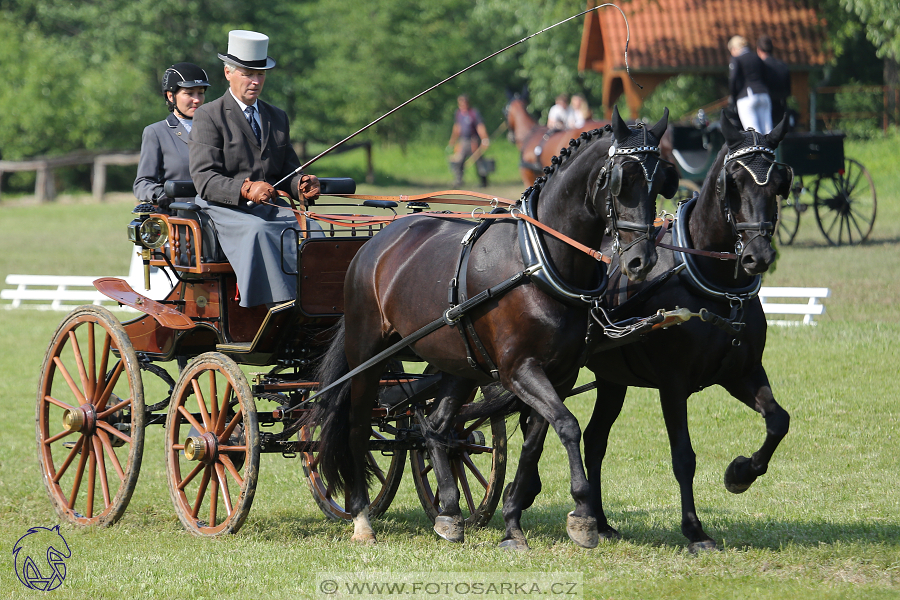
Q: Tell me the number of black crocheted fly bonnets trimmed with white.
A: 2